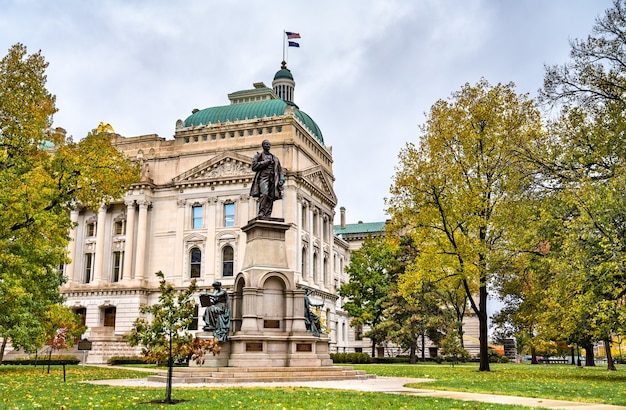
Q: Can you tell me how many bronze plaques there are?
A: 3